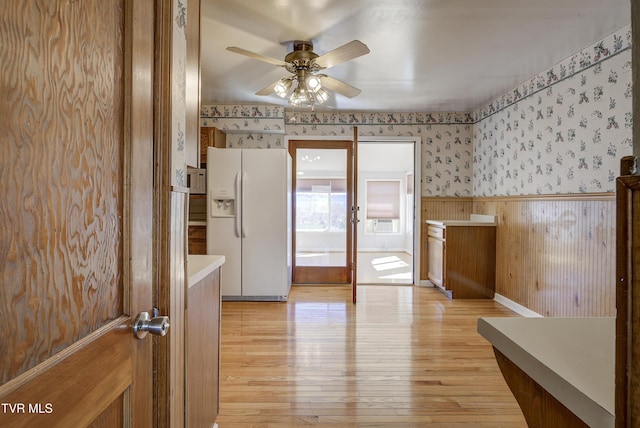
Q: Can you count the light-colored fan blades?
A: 4